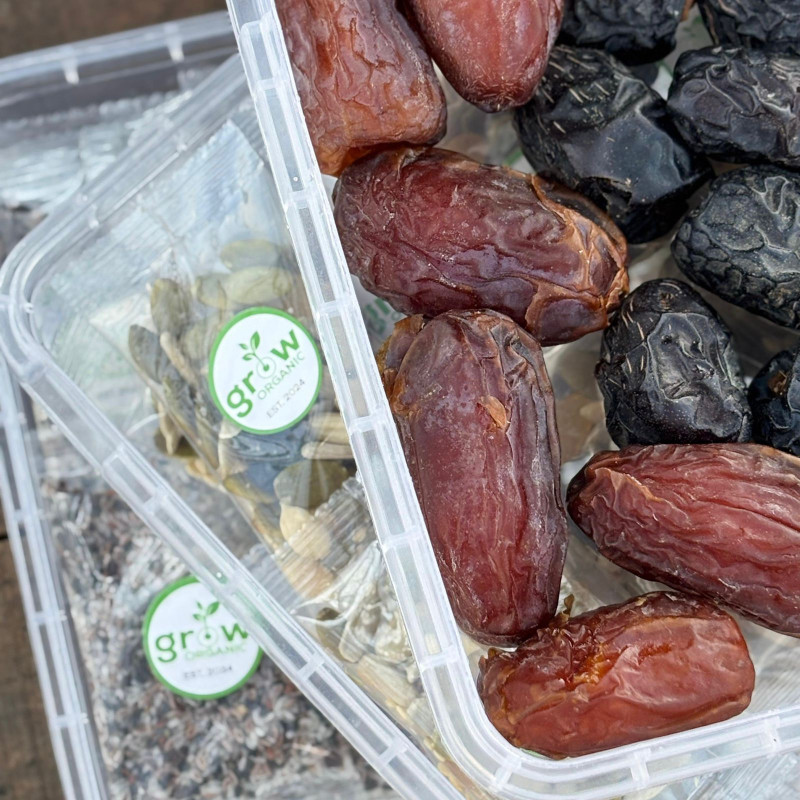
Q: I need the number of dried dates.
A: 13